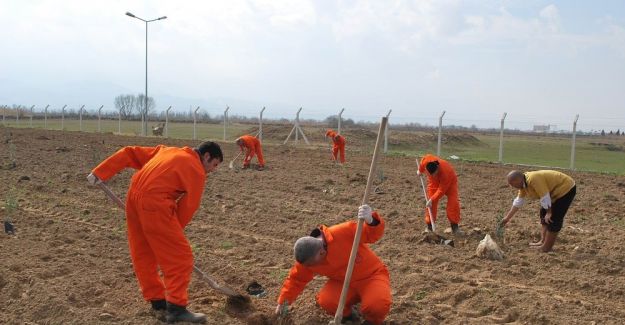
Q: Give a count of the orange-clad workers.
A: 5